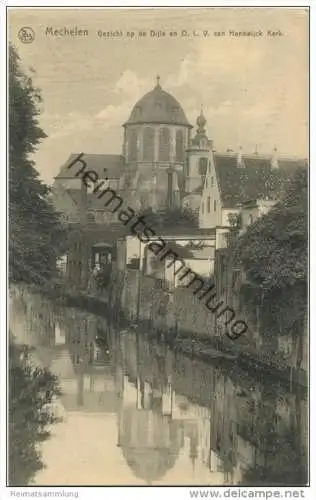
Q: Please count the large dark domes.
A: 1